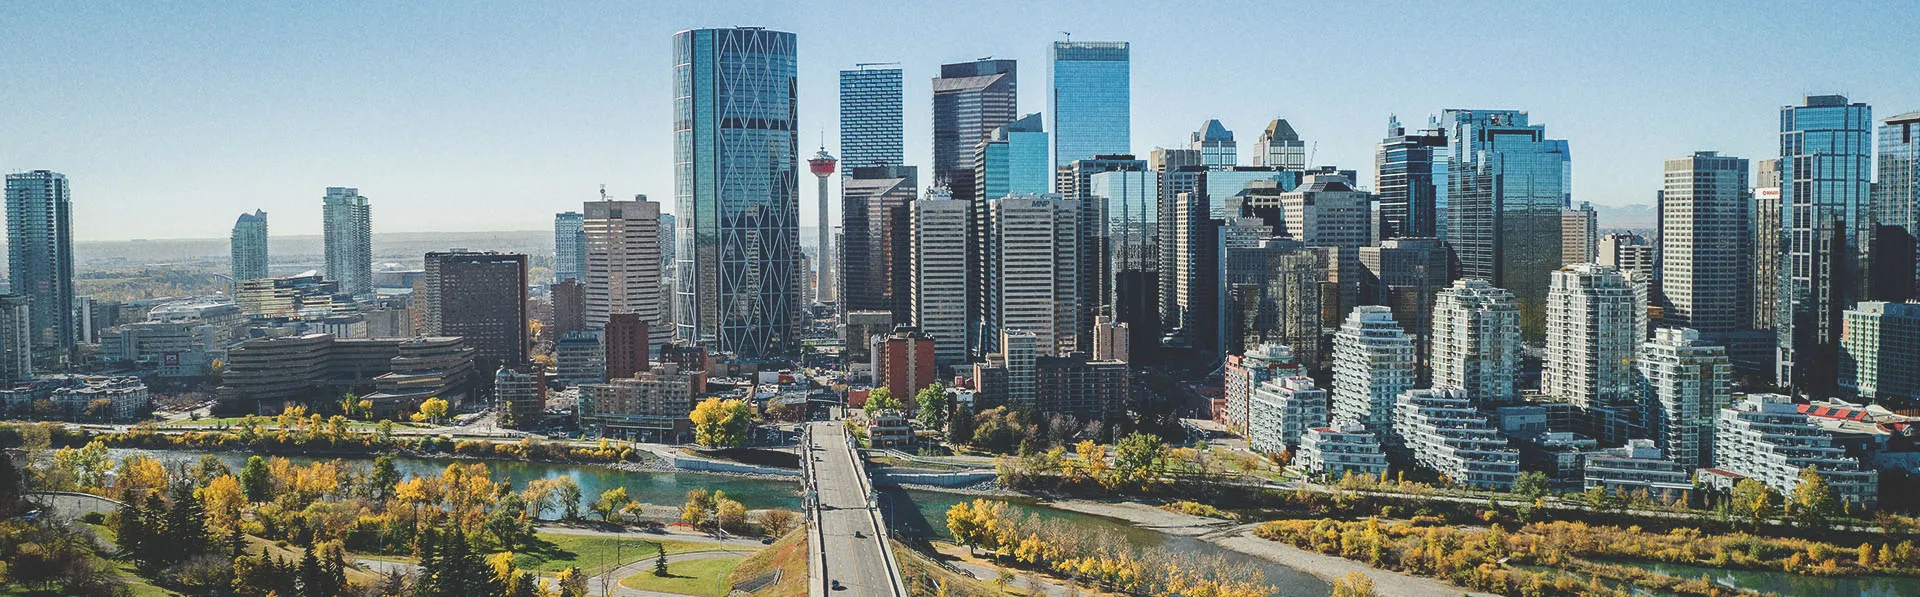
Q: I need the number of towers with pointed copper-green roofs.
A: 2